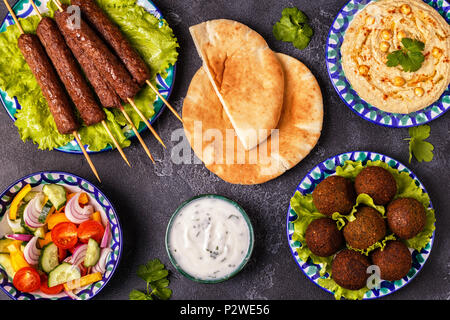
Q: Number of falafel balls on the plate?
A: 7